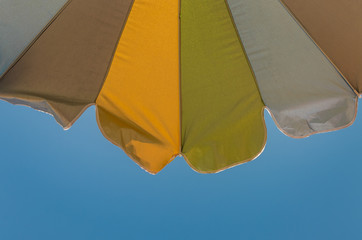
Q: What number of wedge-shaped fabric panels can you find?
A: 6